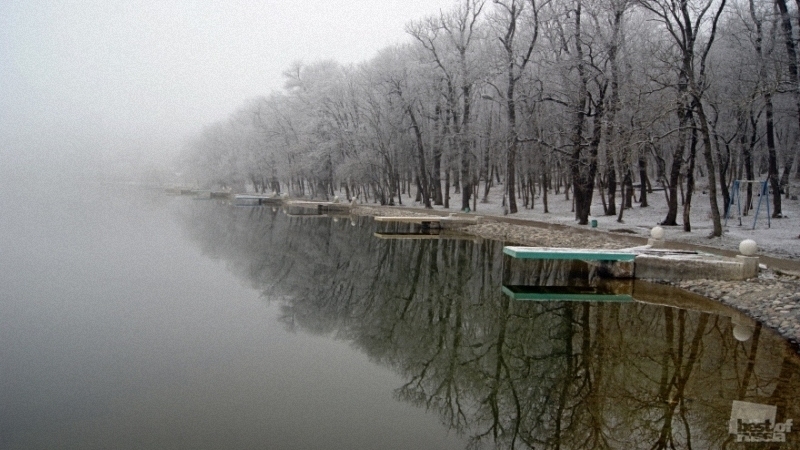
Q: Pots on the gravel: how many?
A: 0